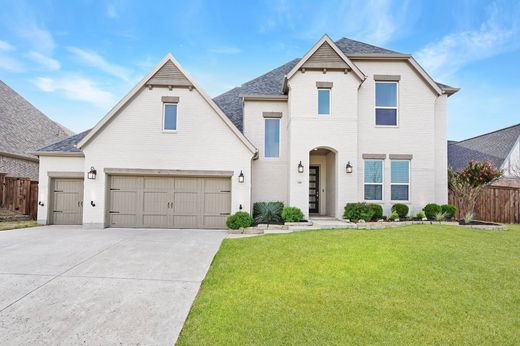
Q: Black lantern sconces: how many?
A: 4